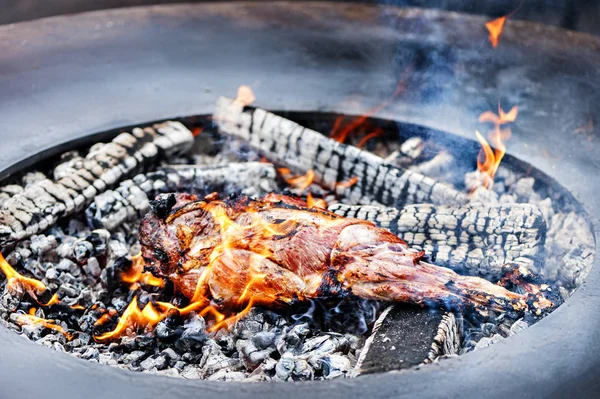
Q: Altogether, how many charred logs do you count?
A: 5